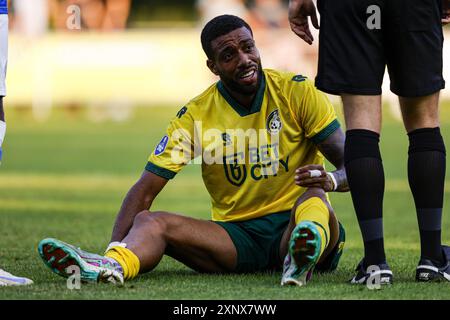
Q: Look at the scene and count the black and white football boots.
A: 2